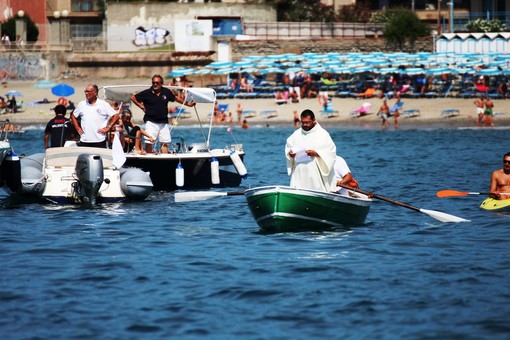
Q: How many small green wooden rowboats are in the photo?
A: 1